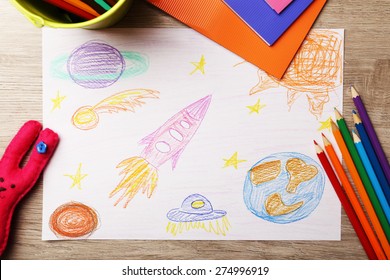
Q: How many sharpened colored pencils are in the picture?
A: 7